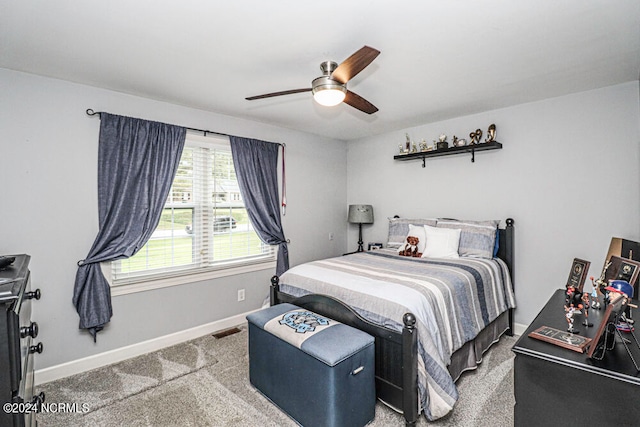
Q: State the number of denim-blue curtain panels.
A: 2